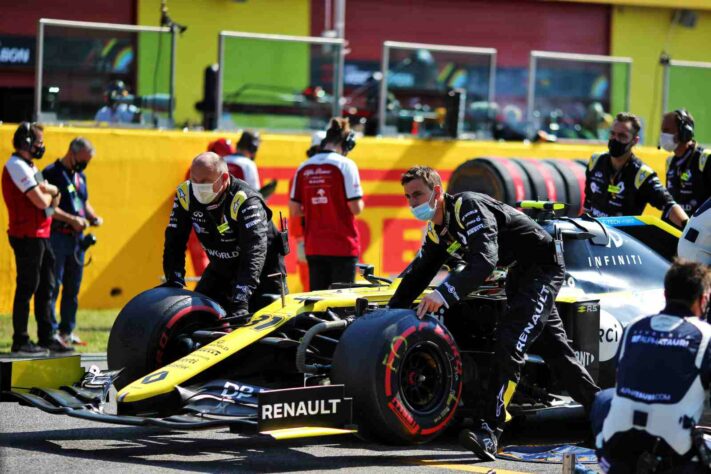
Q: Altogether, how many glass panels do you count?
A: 5